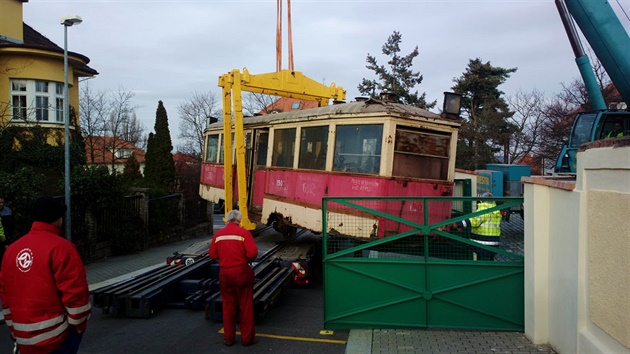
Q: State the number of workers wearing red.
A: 2